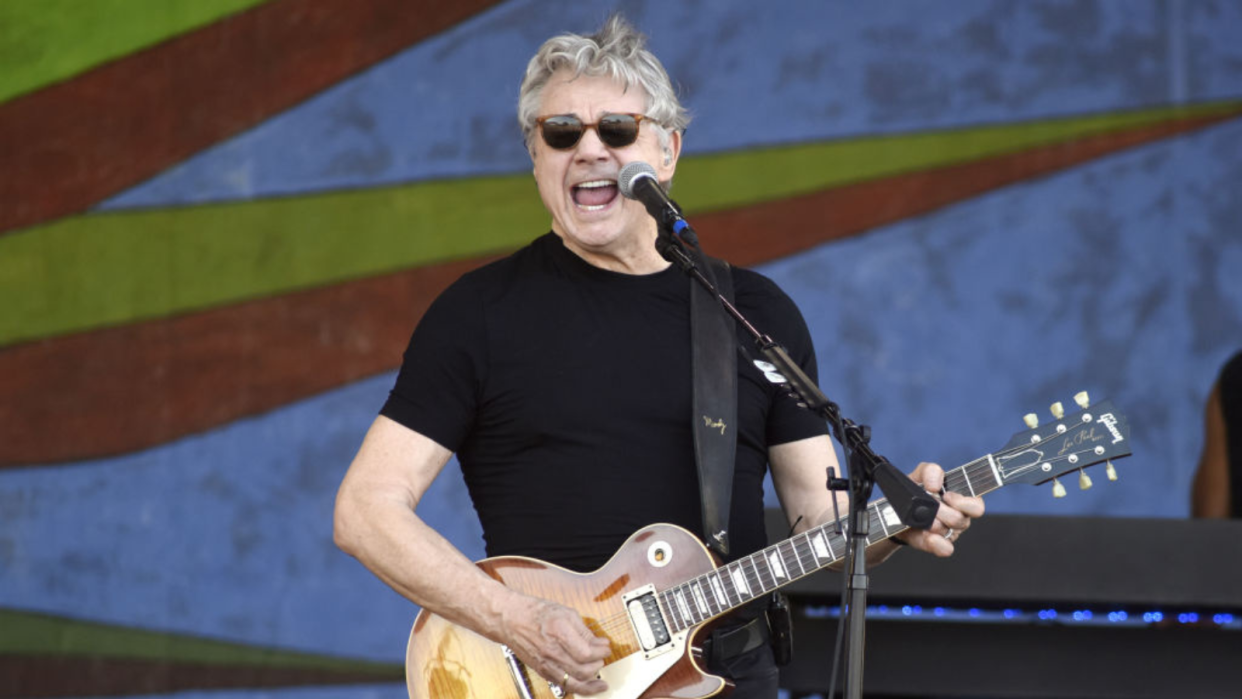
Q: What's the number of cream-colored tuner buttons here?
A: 6